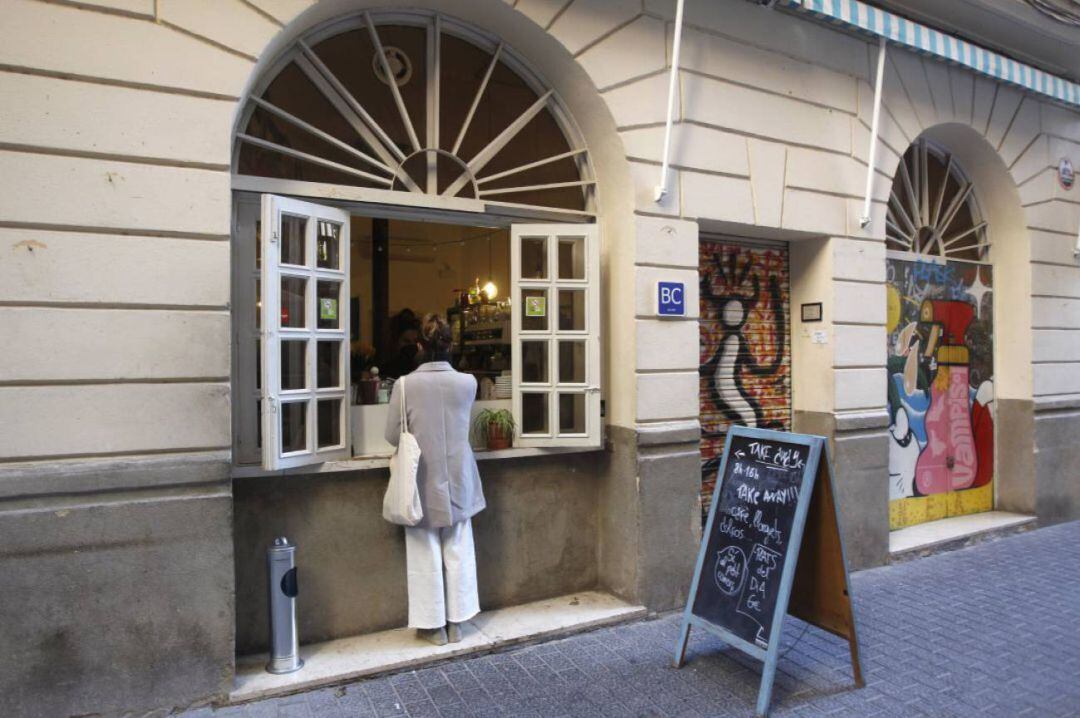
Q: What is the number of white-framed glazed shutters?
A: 2